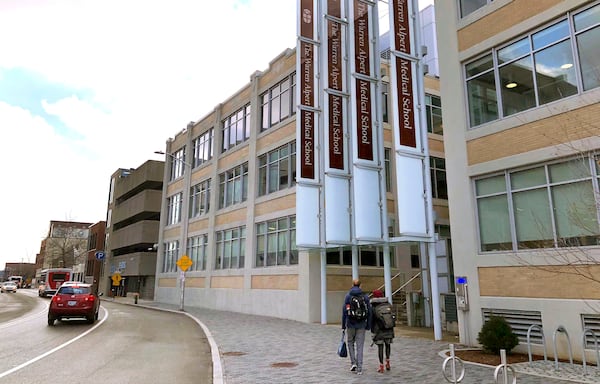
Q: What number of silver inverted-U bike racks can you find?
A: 3